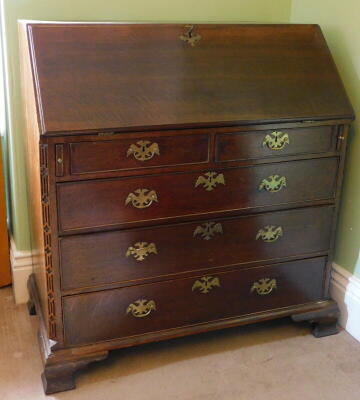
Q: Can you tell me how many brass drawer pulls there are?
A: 8